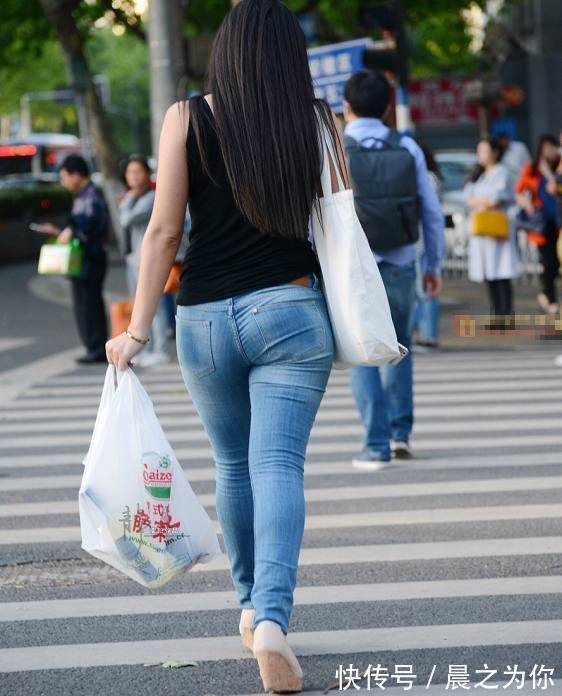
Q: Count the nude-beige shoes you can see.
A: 2